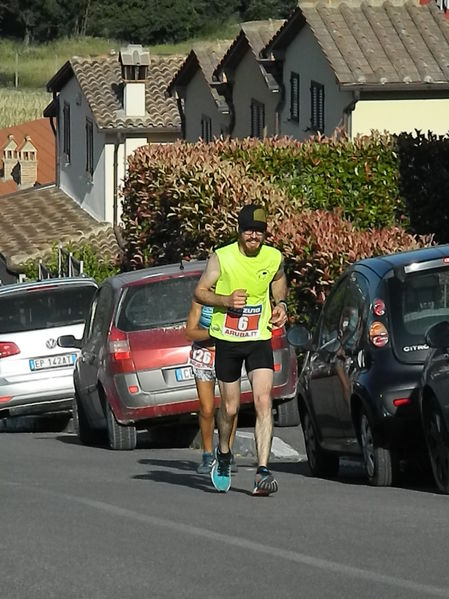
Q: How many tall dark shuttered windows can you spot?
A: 6